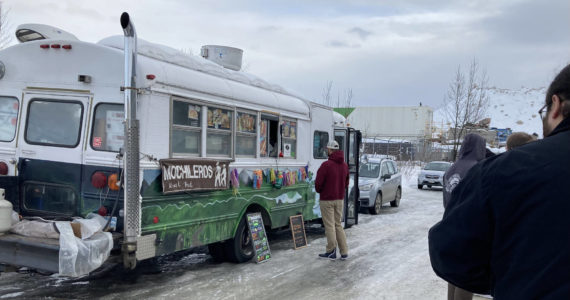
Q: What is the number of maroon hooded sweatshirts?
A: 1